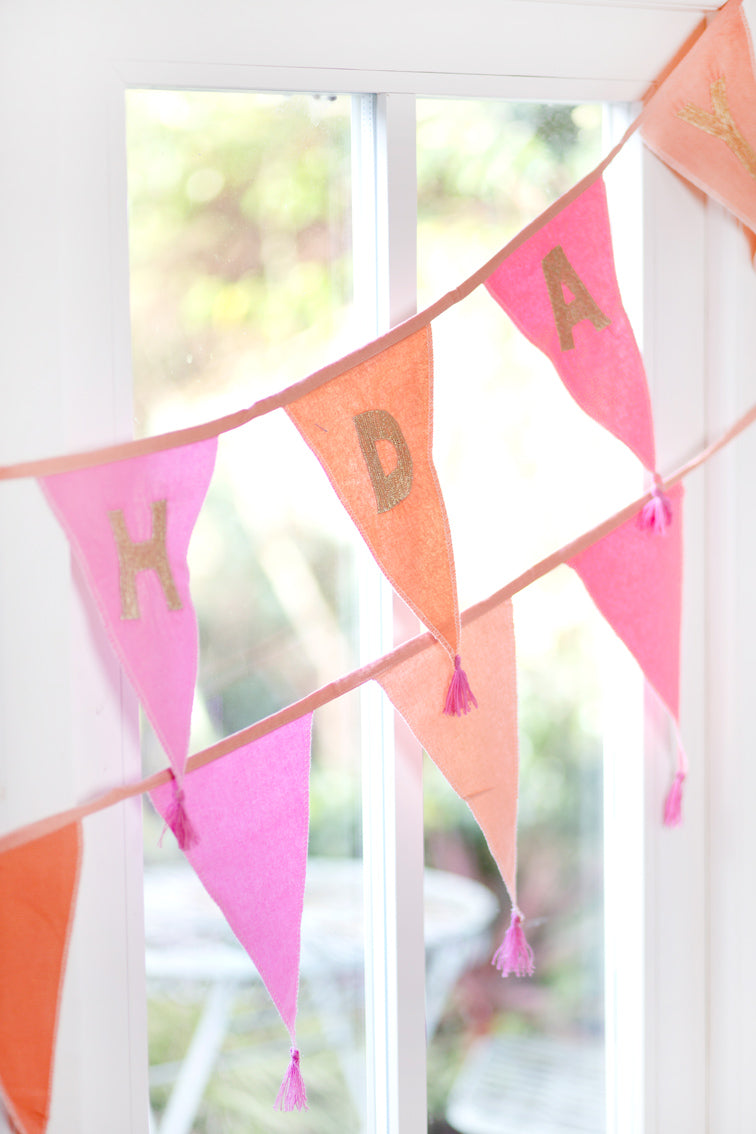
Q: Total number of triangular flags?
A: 8